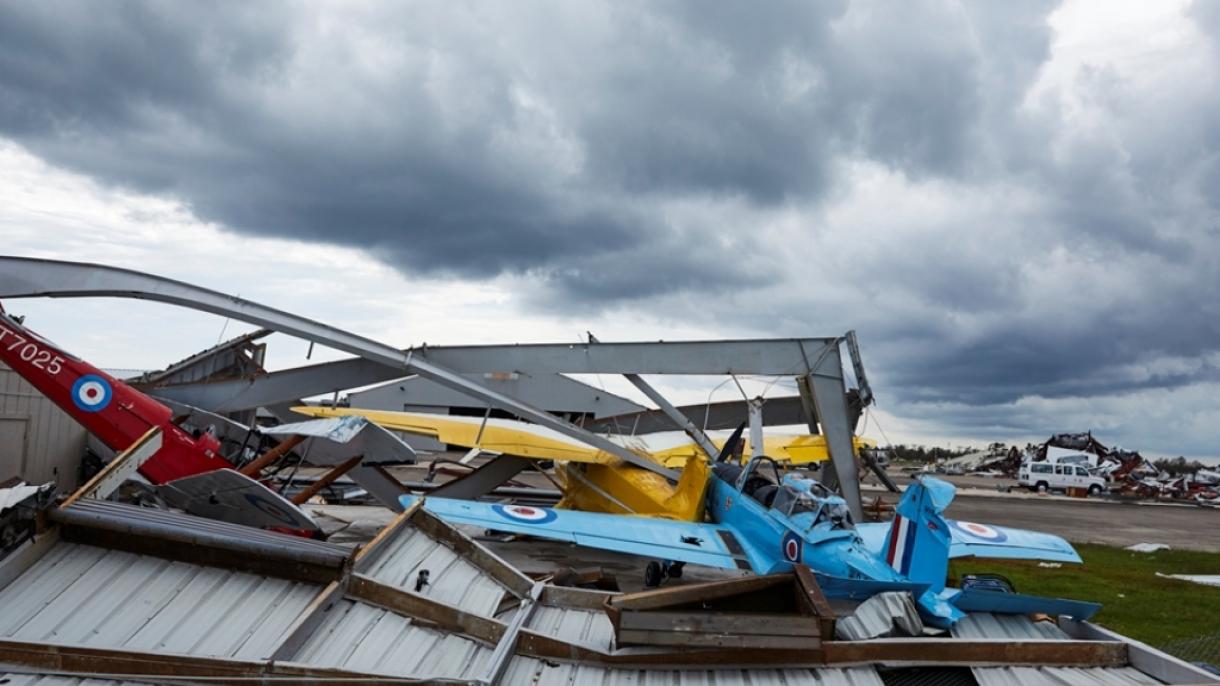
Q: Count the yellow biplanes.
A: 1